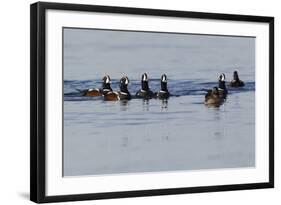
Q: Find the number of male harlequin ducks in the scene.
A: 5